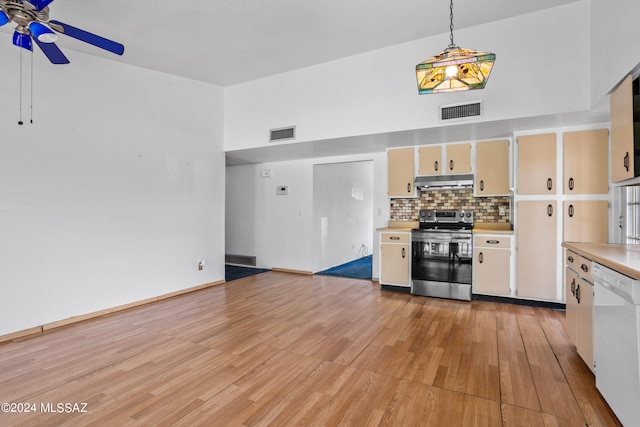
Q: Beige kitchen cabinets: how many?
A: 13